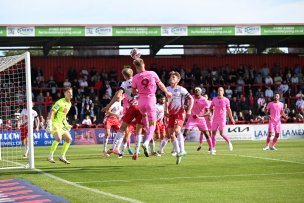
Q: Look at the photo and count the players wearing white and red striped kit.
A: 5